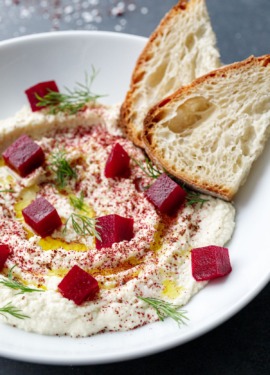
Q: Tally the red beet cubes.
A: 9